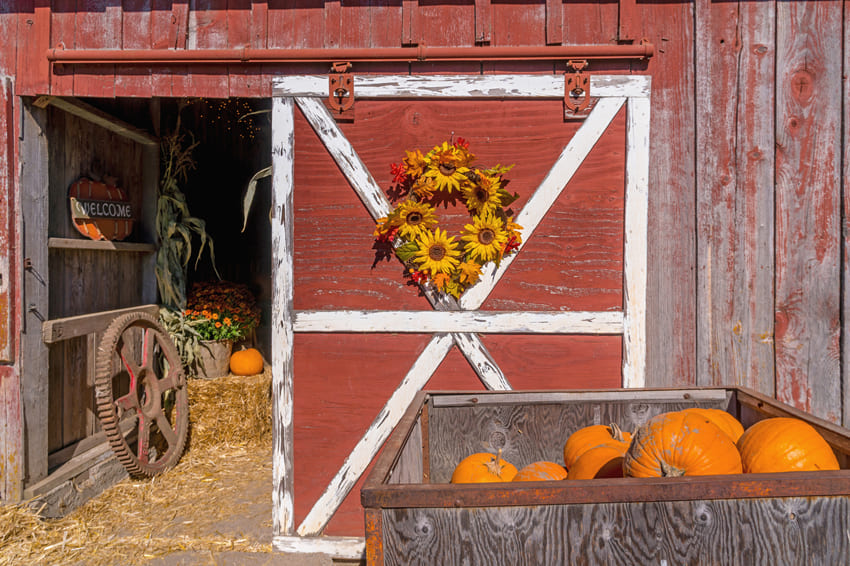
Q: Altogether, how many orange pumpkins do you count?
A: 8